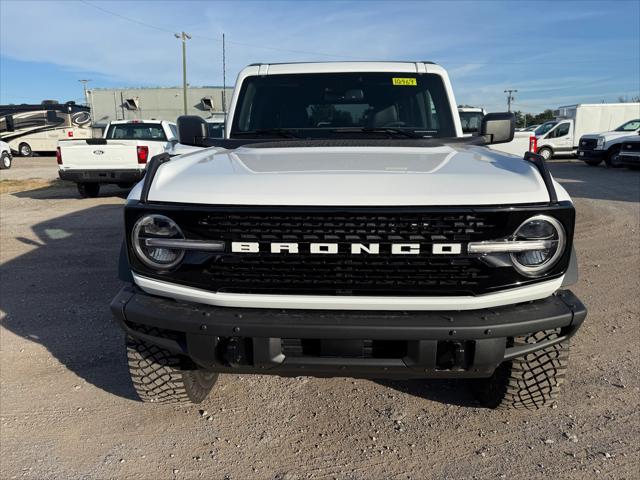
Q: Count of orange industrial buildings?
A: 0